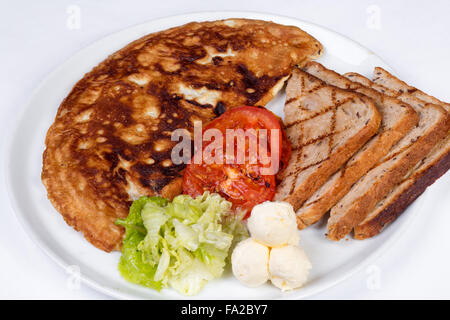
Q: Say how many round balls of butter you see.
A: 3